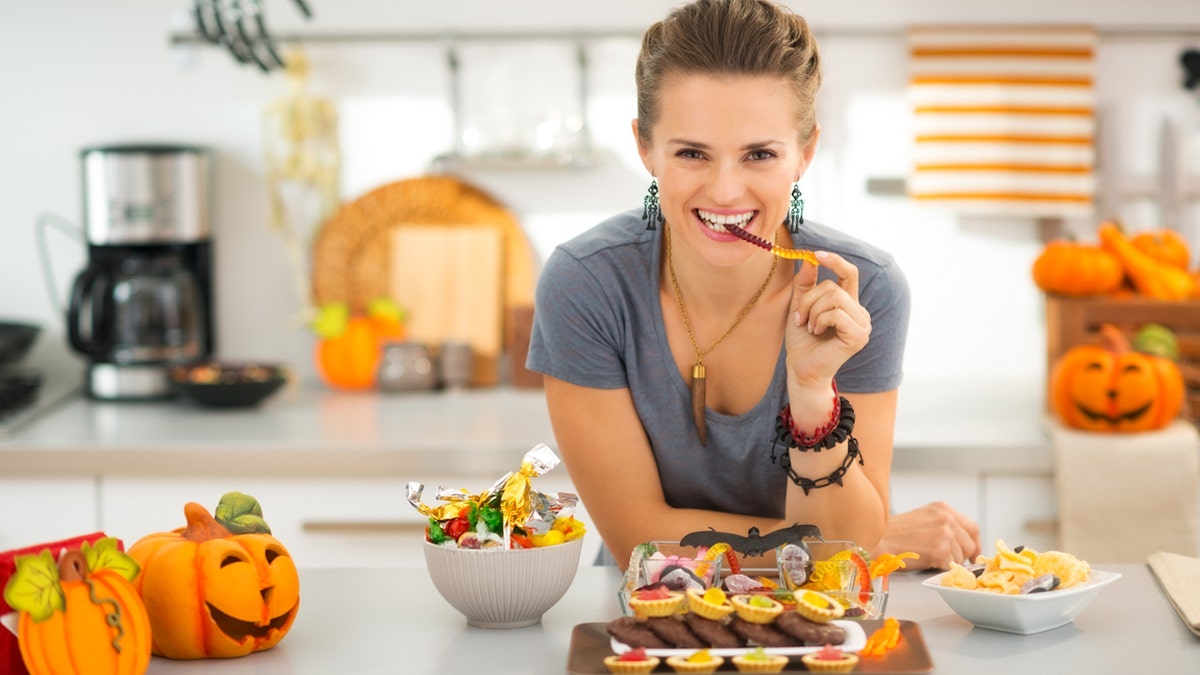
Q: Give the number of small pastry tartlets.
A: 8